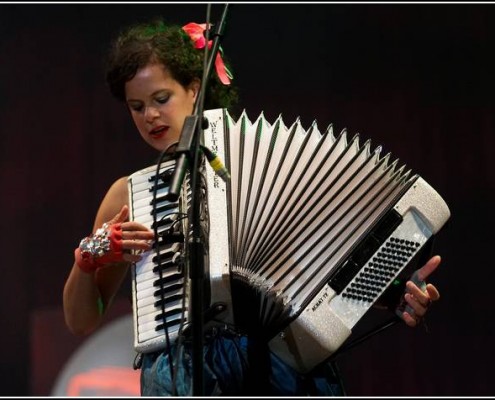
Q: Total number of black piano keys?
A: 14